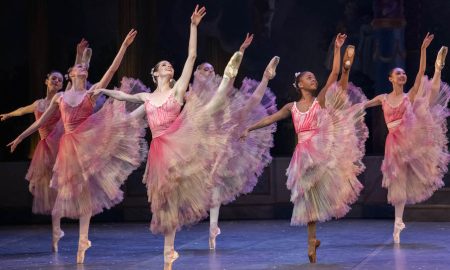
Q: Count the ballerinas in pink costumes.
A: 6